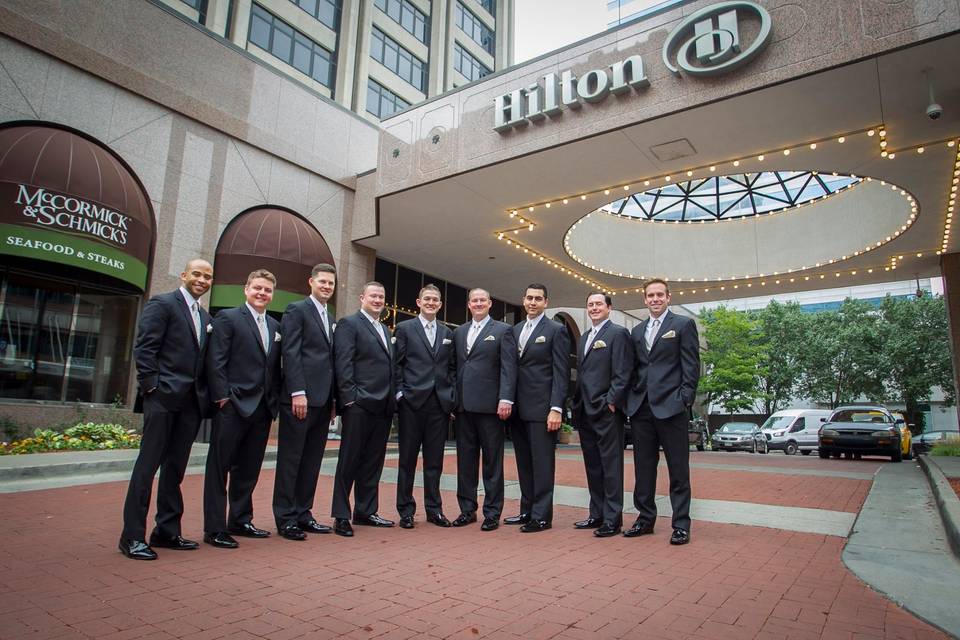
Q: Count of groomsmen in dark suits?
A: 9